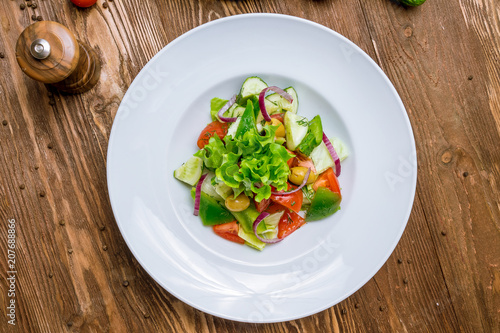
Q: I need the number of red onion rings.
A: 6